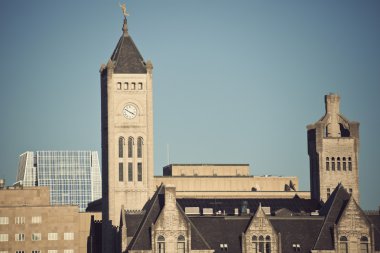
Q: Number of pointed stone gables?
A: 3